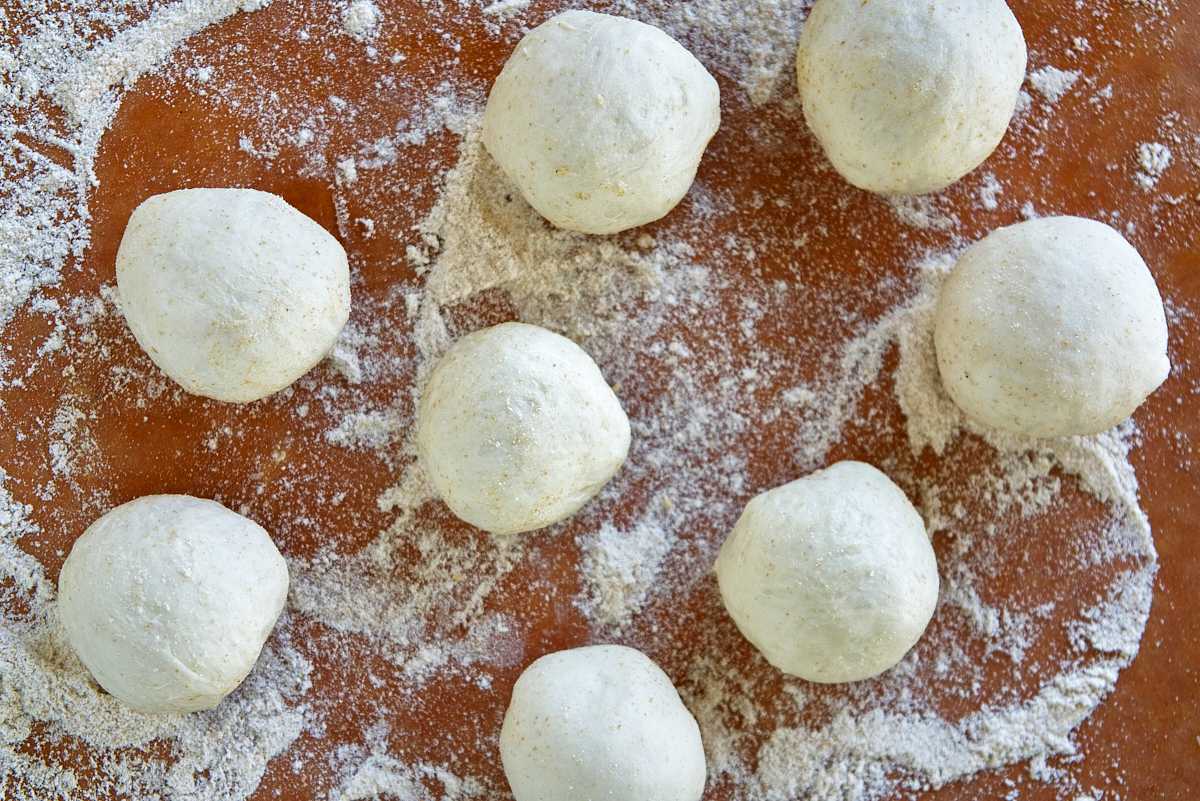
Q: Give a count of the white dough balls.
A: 8